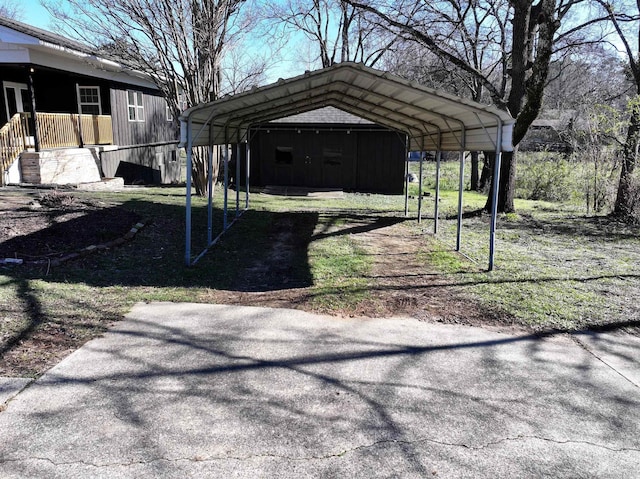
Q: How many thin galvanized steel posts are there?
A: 10